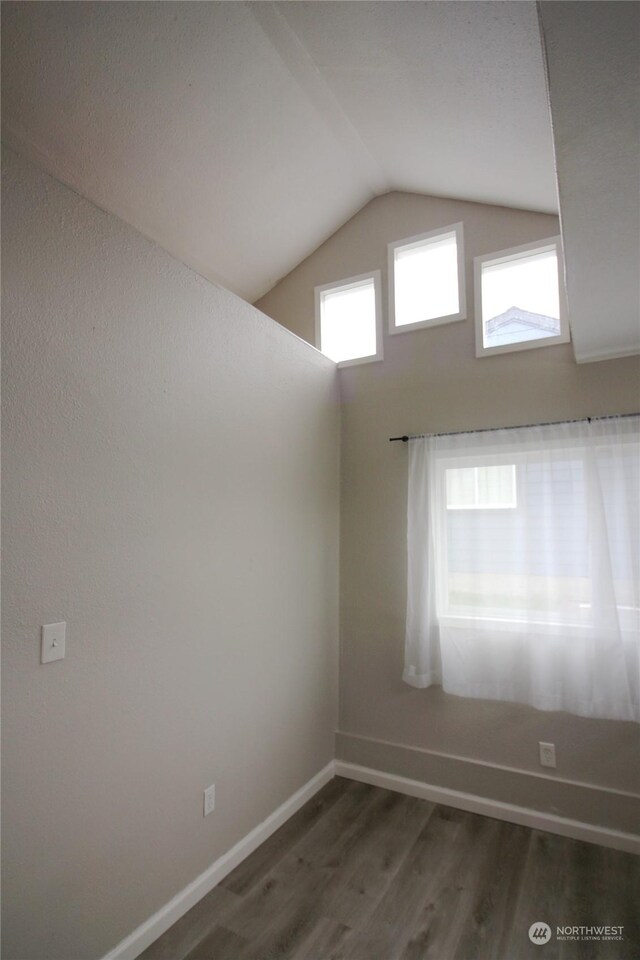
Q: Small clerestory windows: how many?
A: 3